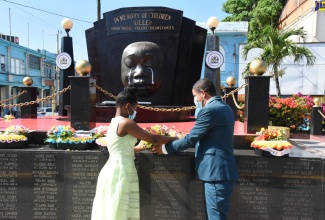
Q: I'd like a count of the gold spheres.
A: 5